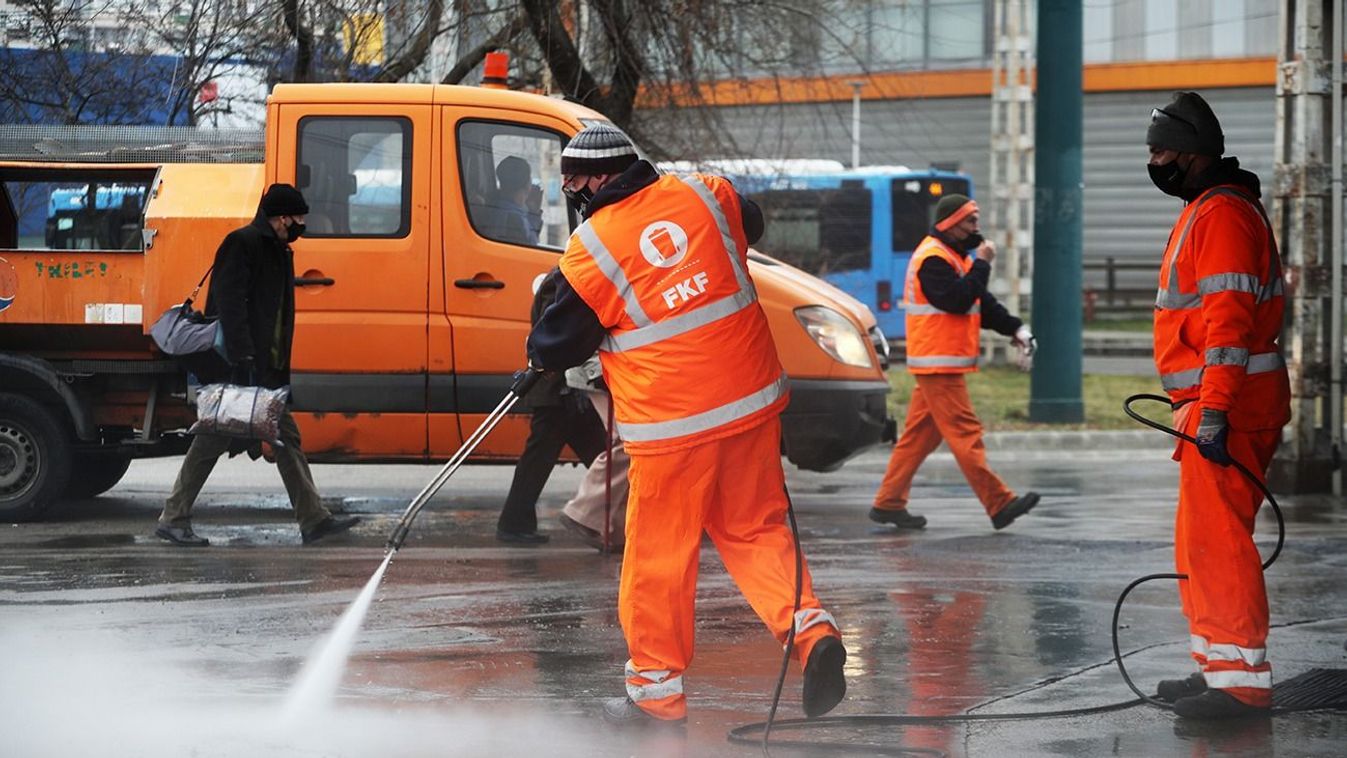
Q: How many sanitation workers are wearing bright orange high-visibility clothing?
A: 3